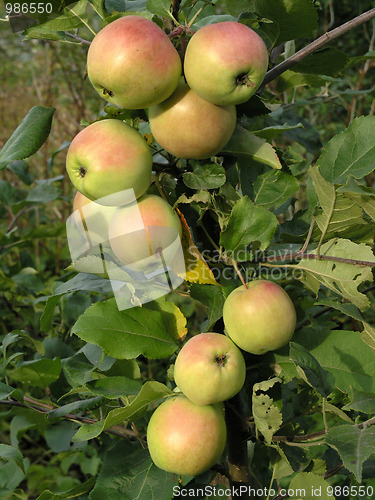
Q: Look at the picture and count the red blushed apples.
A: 9